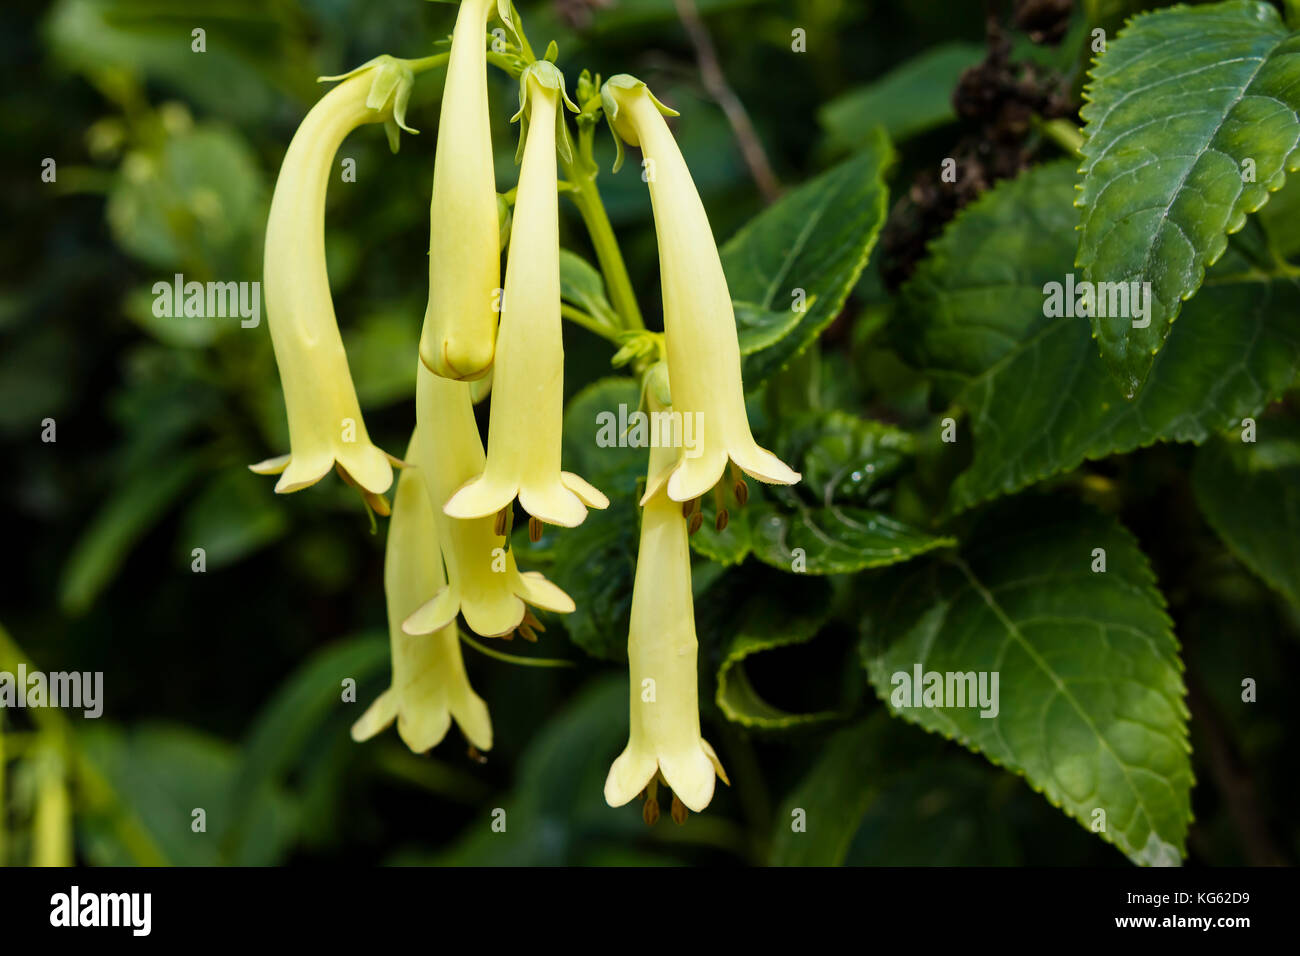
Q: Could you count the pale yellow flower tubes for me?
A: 7